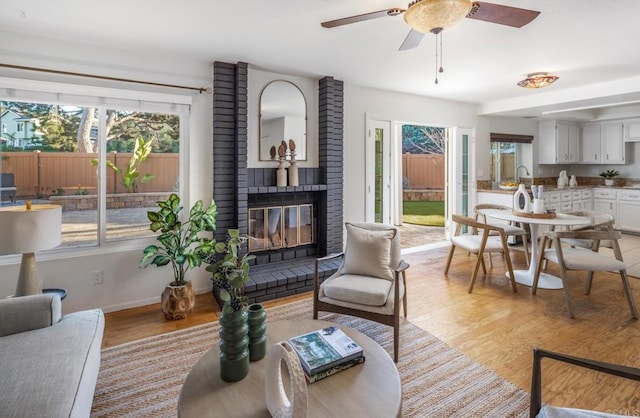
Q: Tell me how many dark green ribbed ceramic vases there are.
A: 2